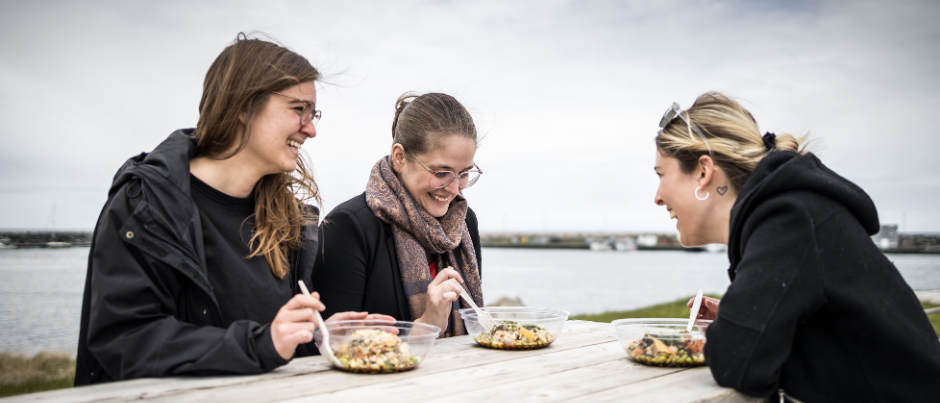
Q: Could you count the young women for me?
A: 3